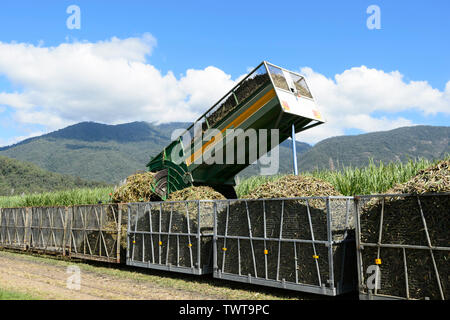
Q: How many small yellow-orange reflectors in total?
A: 7